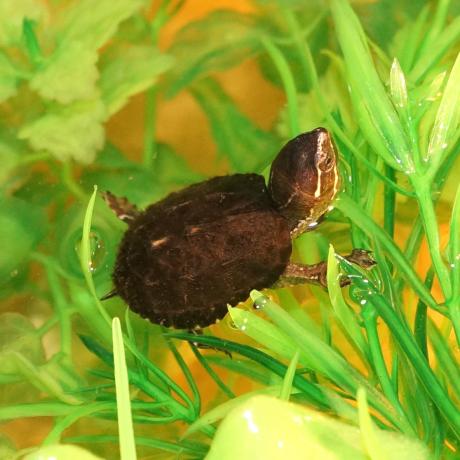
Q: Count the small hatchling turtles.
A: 1